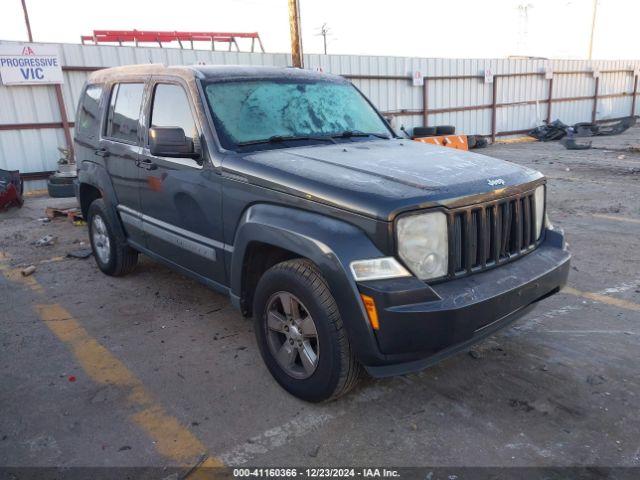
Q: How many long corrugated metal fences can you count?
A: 1